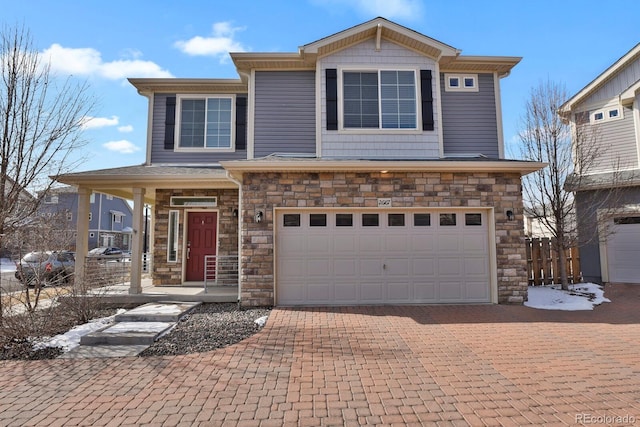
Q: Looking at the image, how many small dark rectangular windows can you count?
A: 8